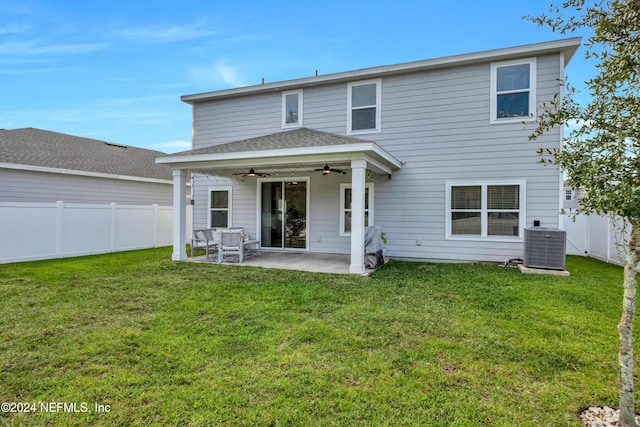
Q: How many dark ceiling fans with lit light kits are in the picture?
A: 2